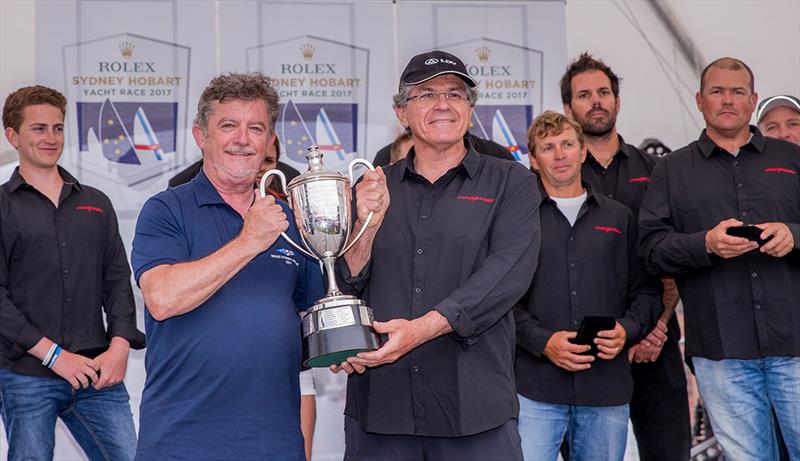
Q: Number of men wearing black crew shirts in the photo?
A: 5